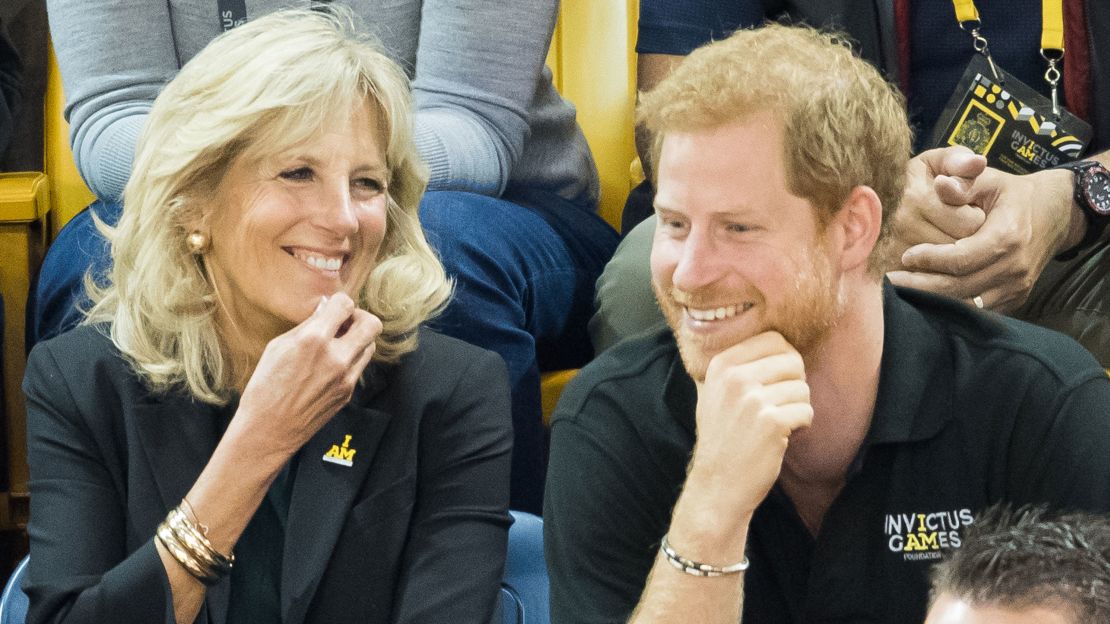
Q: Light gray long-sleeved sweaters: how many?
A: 1